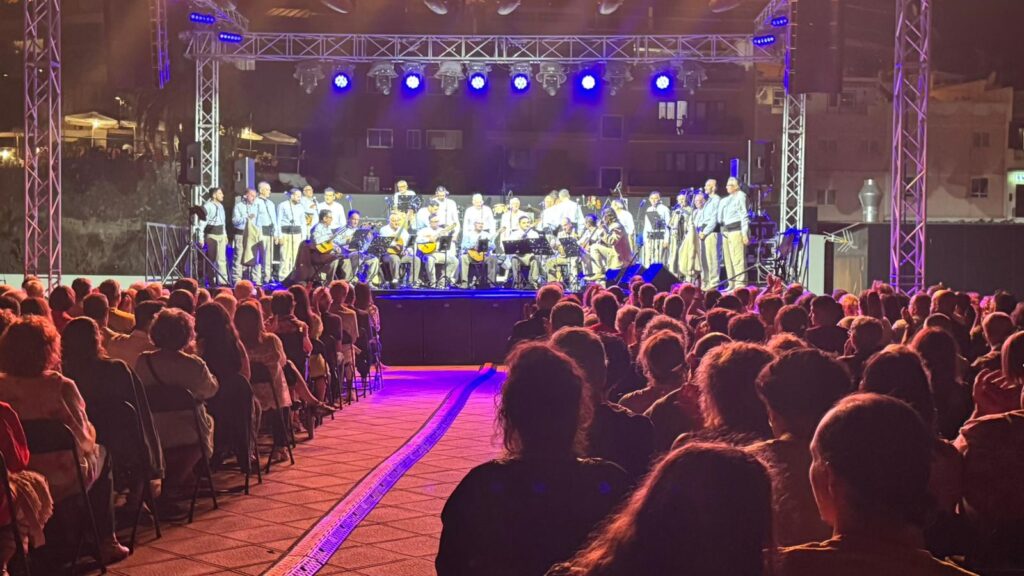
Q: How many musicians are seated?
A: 9